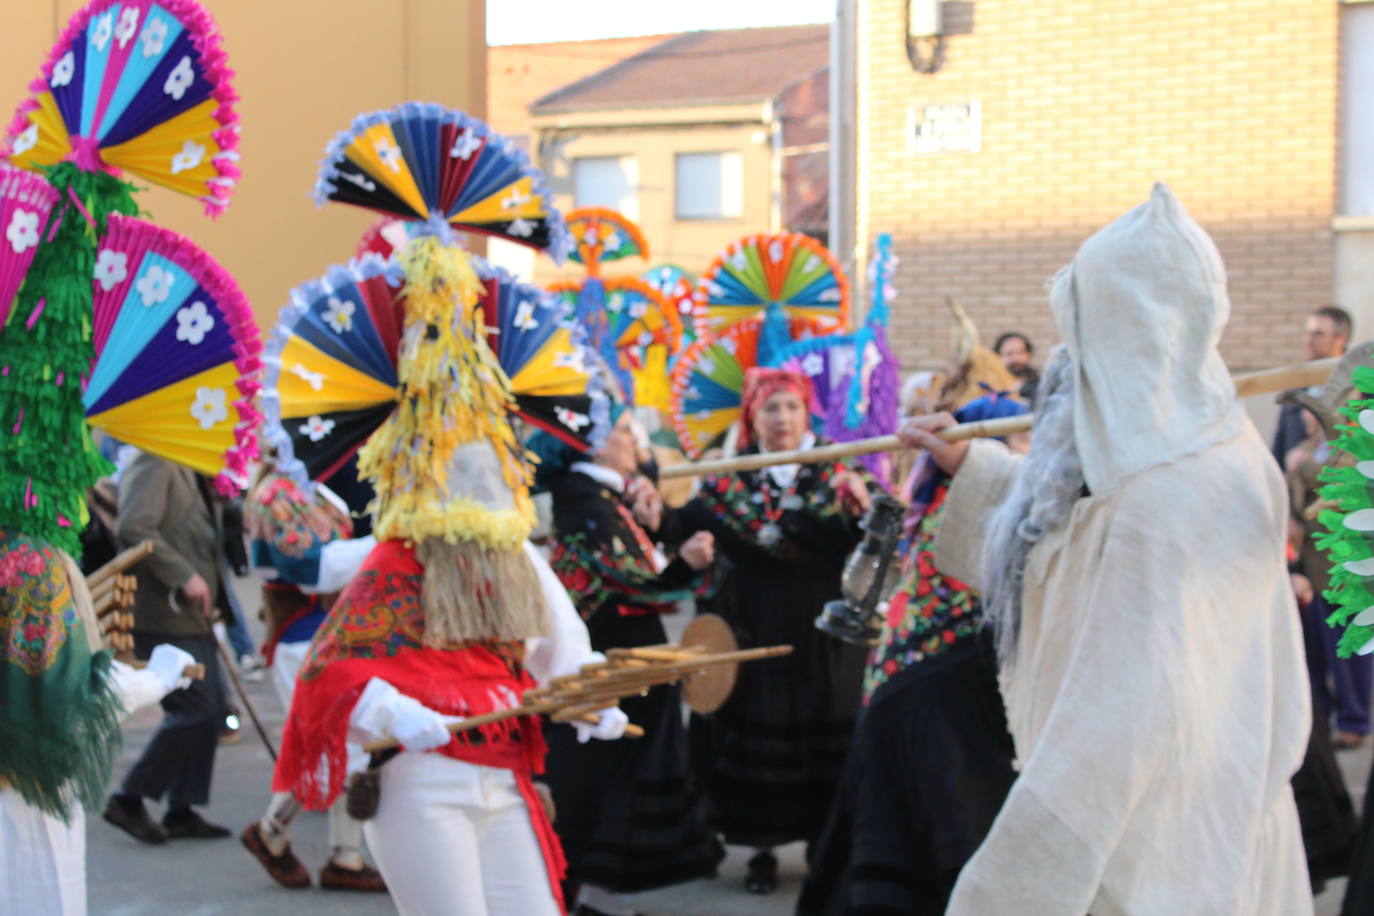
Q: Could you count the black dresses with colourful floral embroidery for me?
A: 3